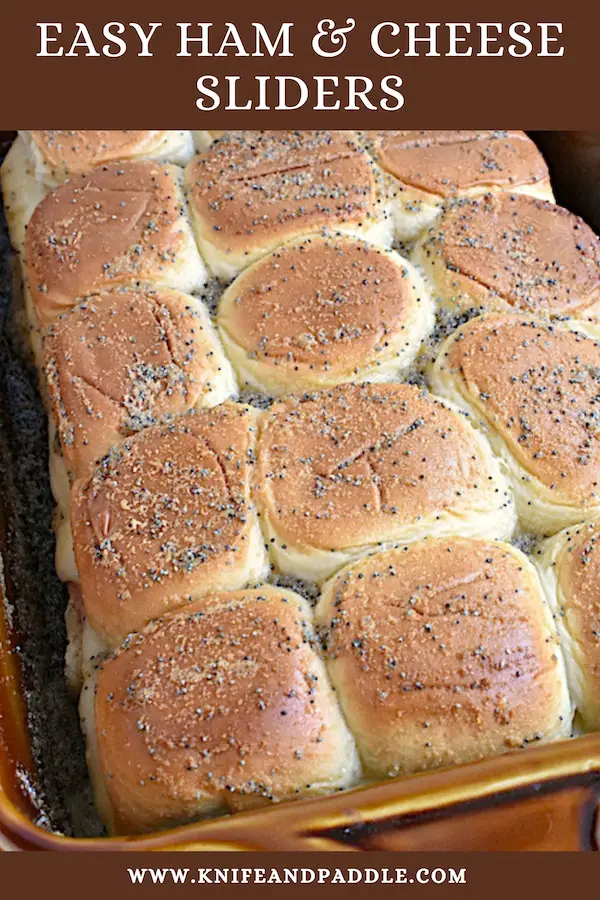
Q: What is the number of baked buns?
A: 13